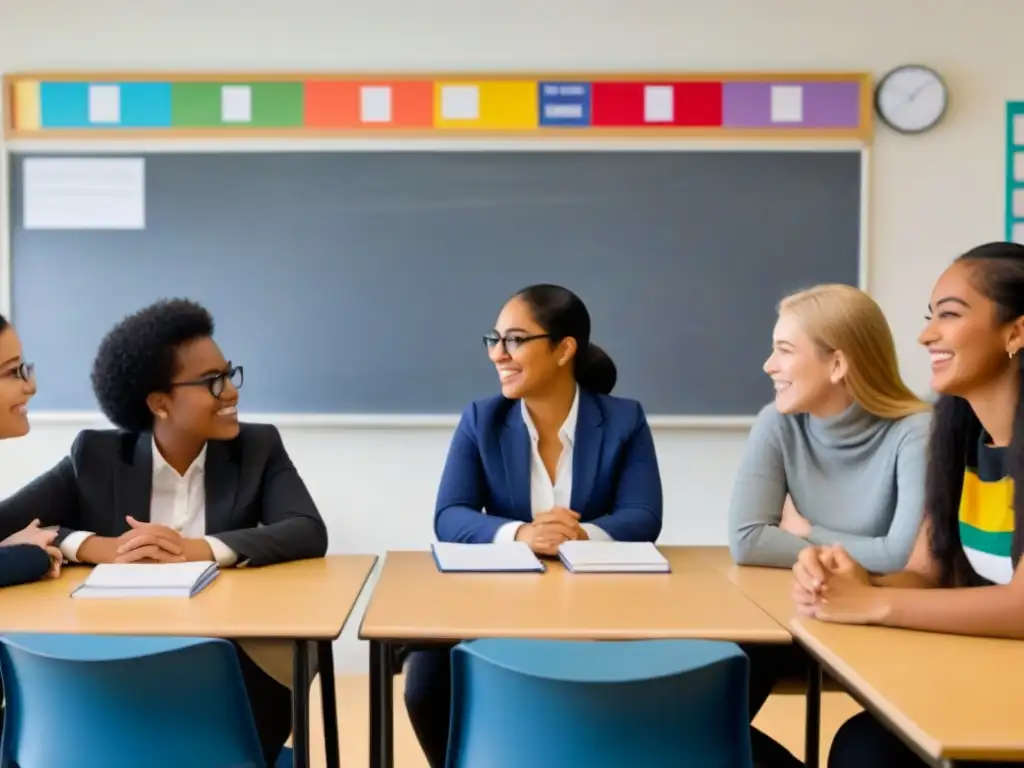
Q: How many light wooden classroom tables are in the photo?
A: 3